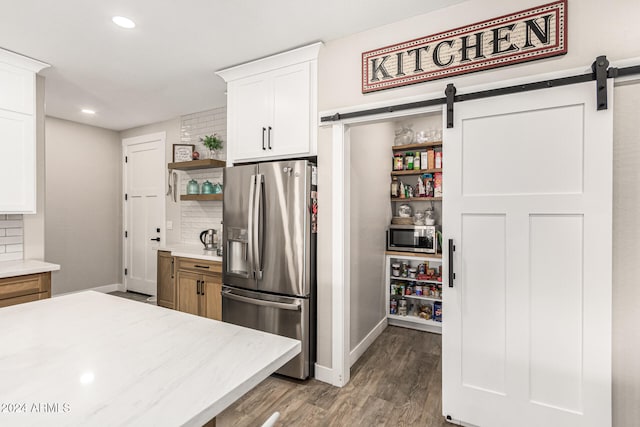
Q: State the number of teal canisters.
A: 3